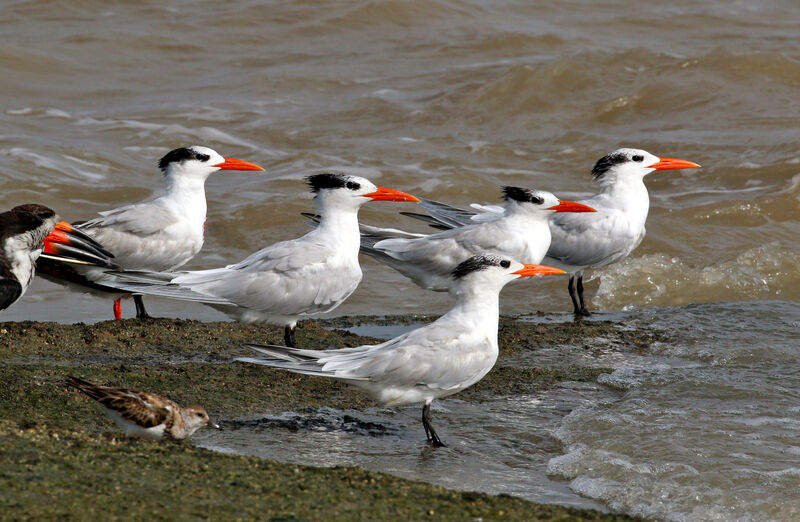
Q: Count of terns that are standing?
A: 5